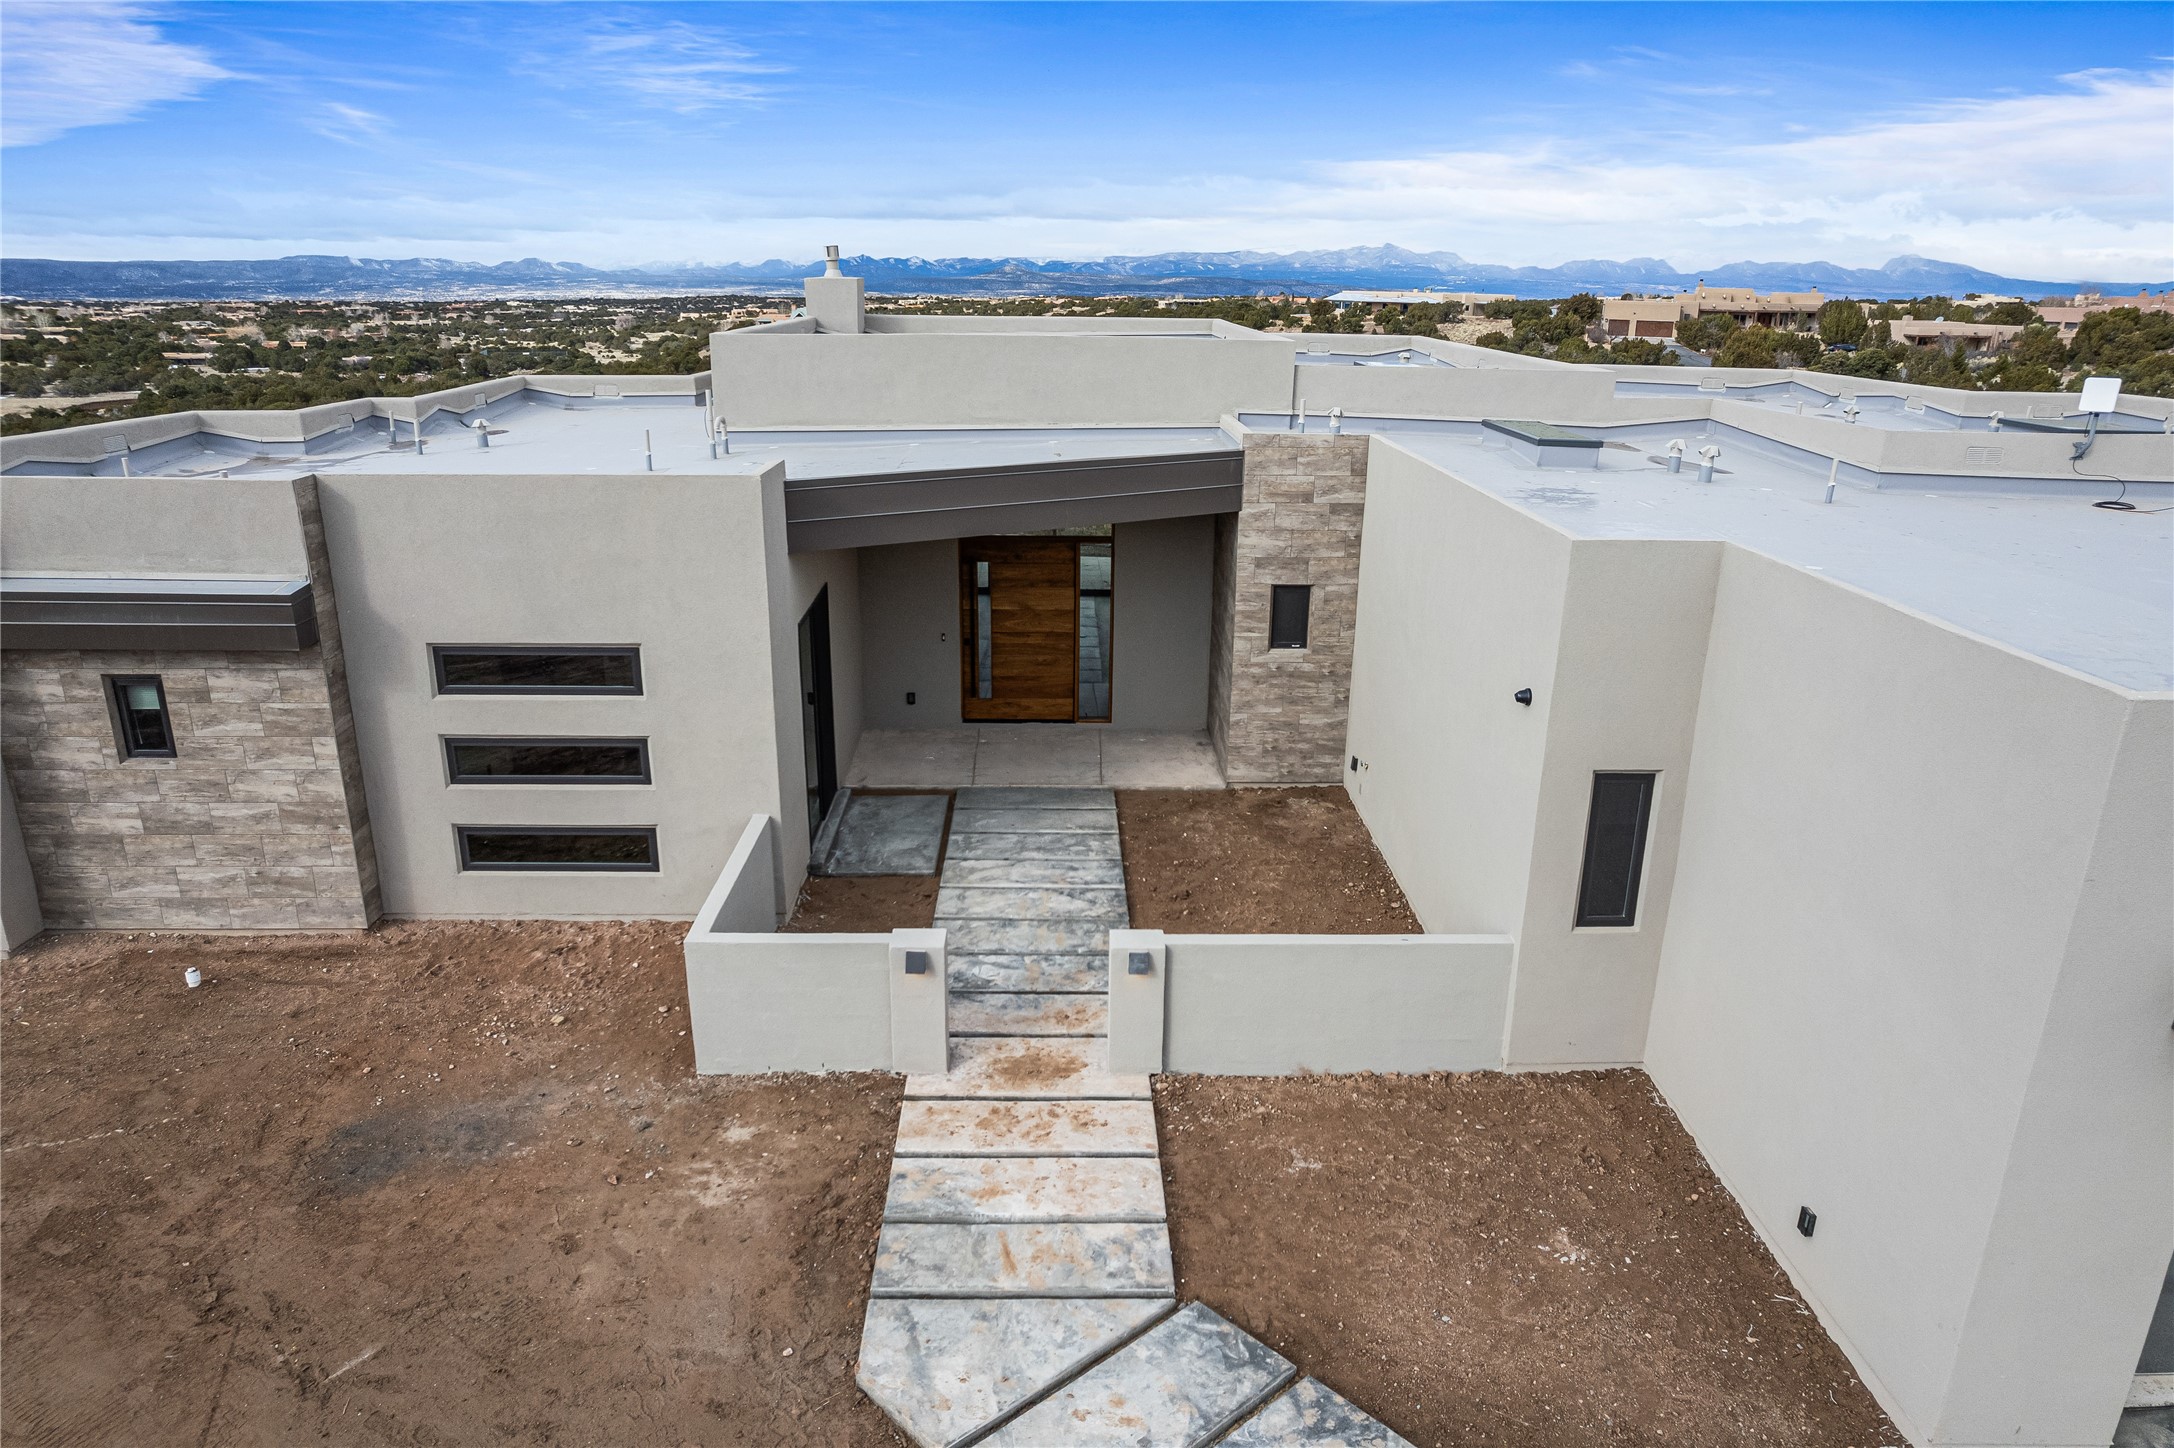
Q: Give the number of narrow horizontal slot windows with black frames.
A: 3